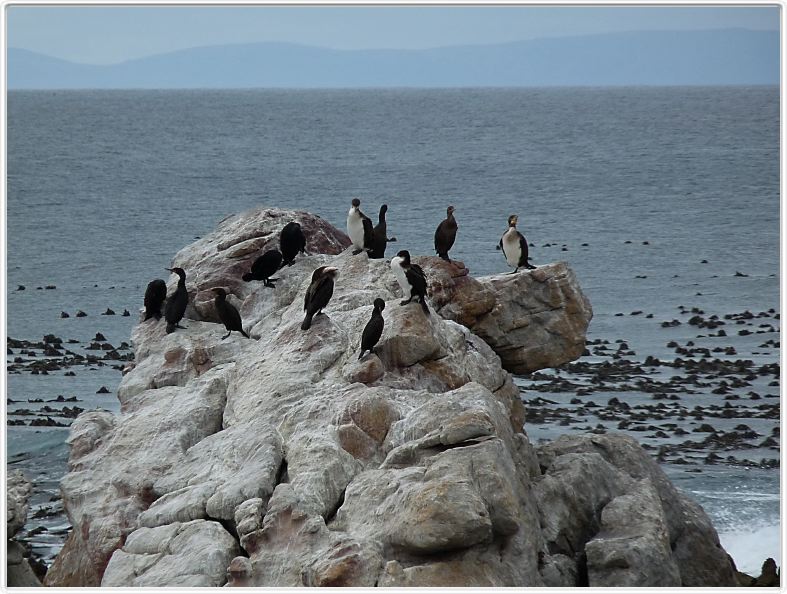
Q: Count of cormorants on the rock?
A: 12